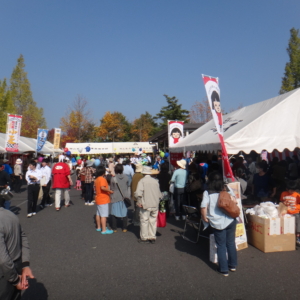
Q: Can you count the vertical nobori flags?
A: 5